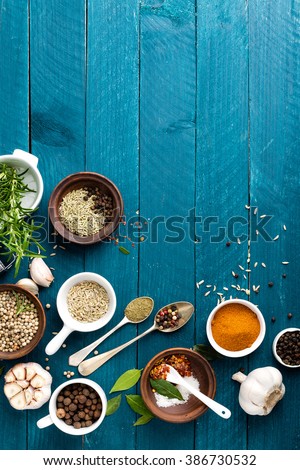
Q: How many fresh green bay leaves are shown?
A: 6